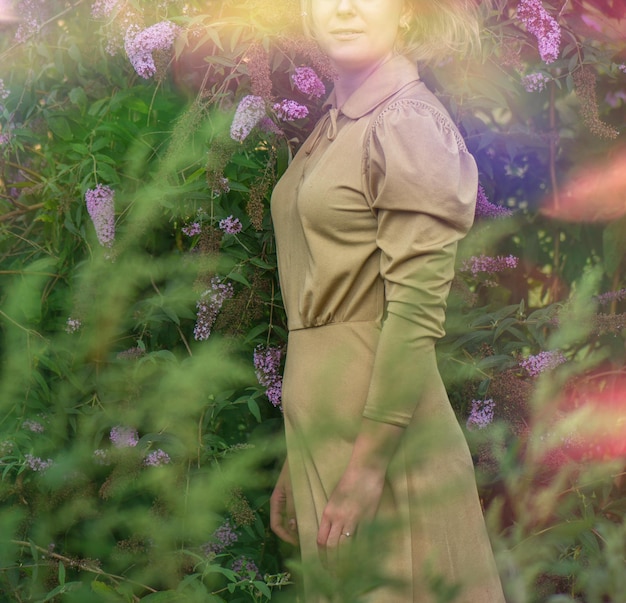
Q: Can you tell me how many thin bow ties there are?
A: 1